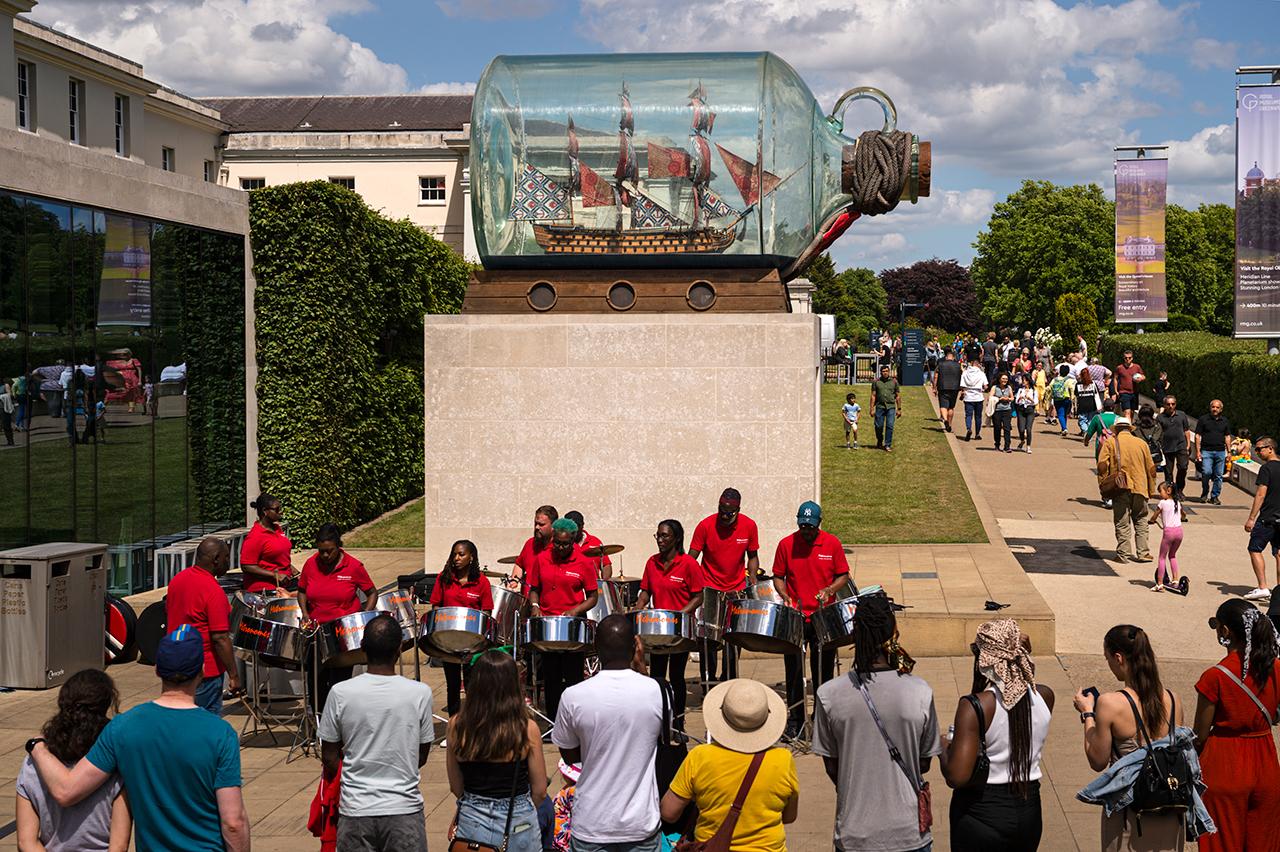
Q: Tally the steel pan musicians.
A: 10